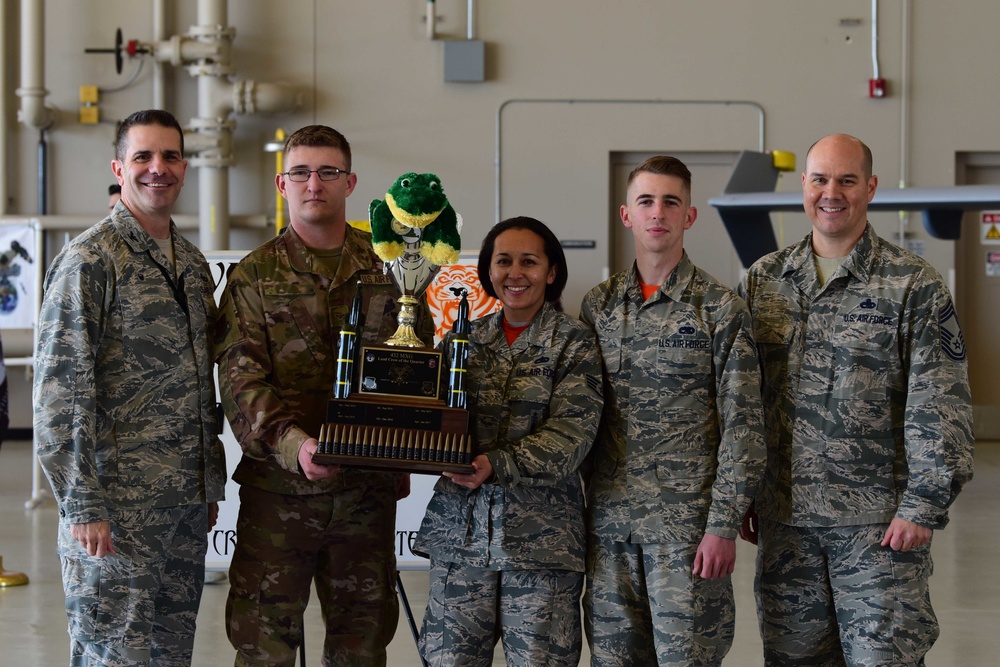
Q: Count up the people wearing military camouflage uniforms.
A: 5